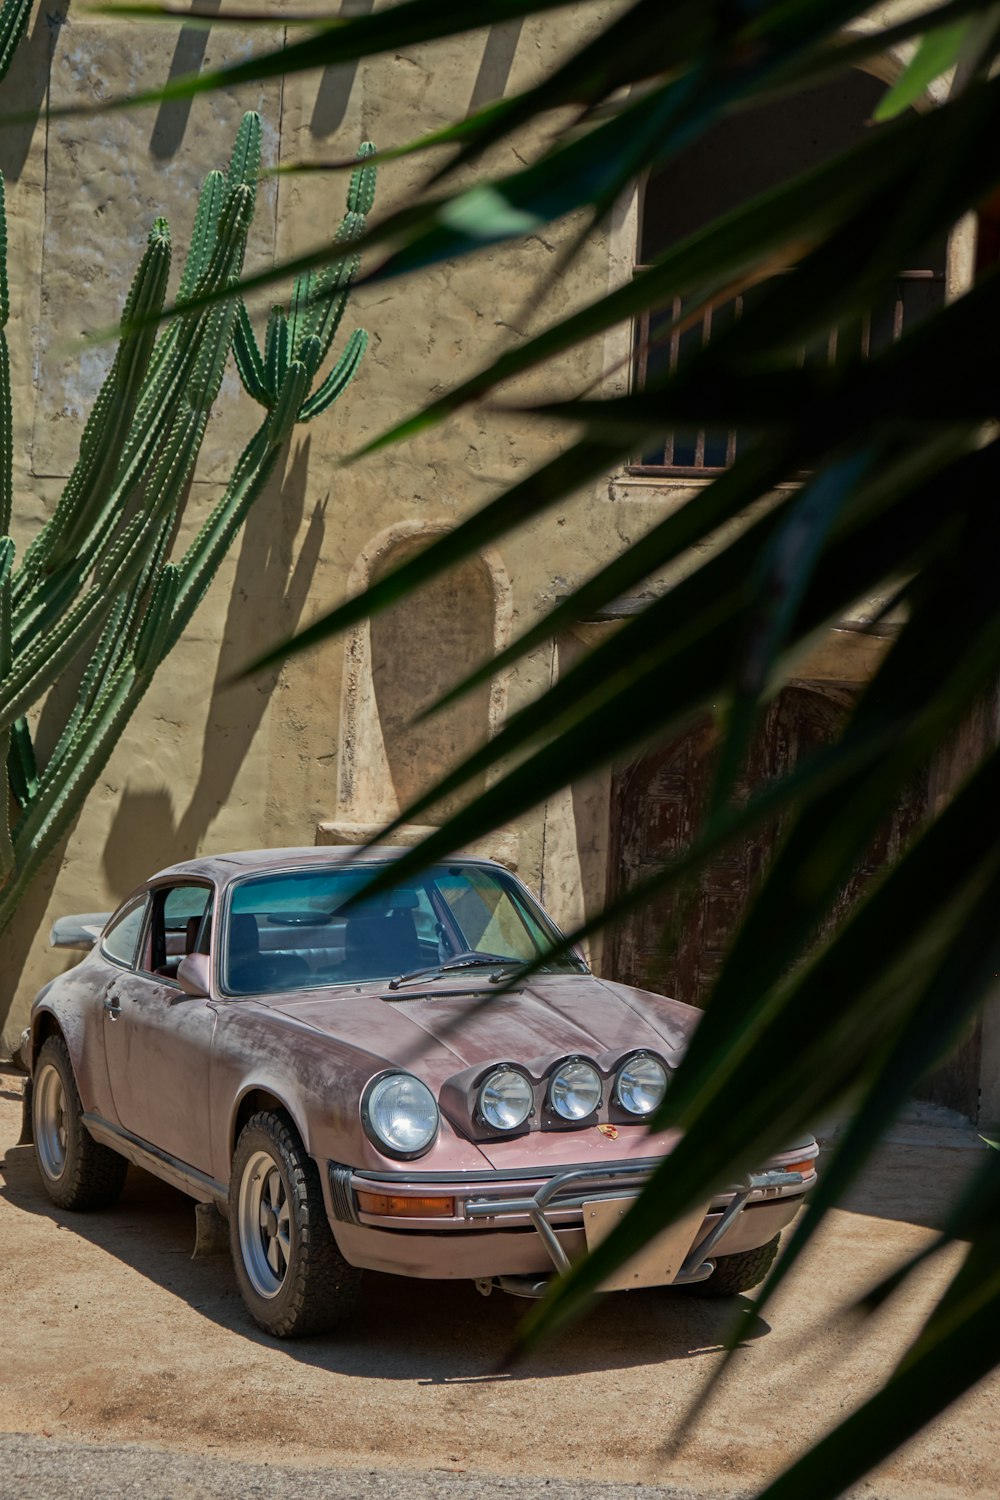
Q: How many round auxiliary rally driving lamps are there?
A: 3